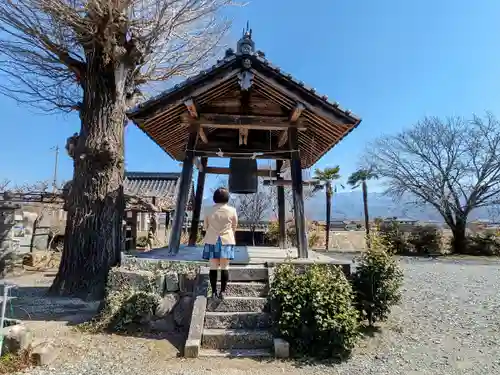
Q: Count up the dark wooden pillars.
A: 4